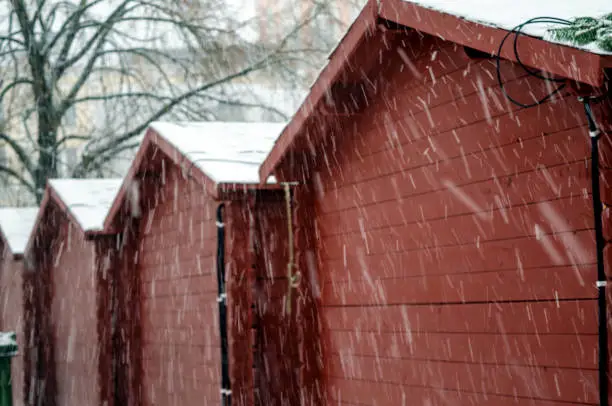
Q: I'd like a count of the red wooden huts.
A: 4